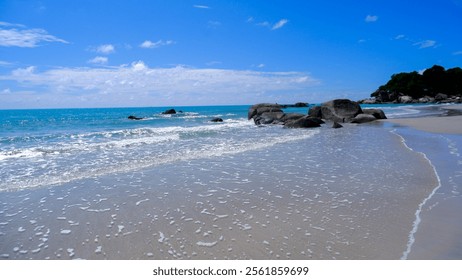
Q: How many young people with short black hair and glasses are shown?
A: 0